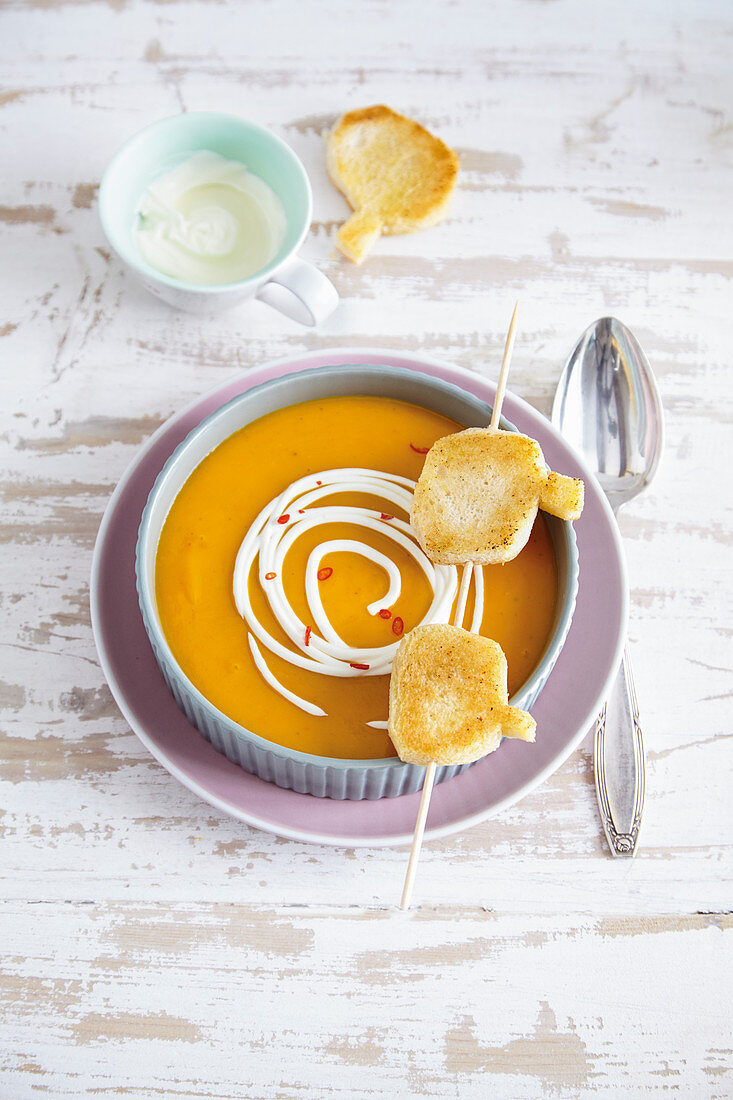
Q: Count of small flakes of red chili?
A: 11